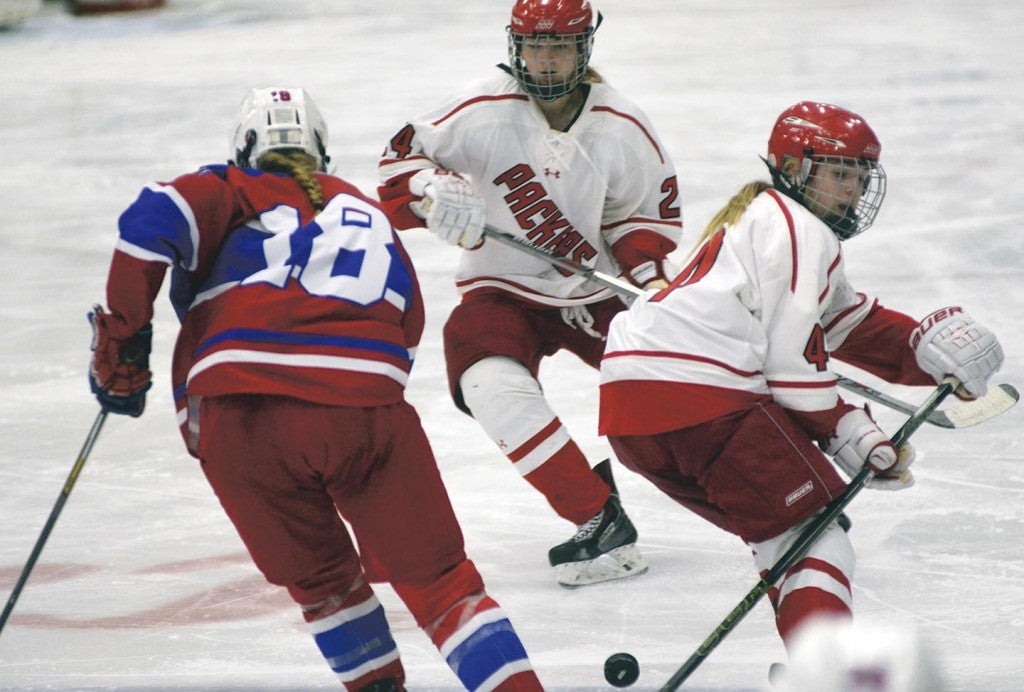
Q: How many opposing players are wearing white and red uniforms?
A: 2